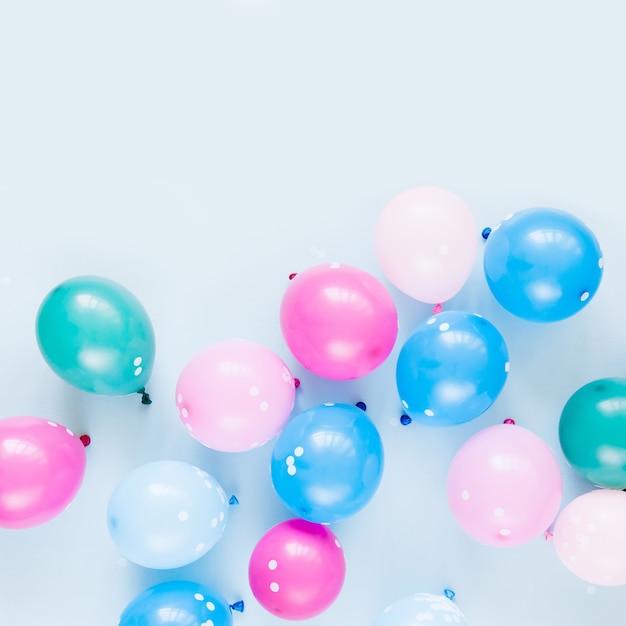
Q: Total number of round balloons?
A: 15